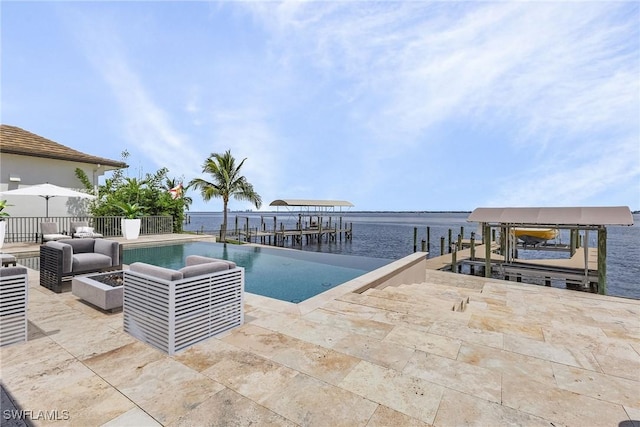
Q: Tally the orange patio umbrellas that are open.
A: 0